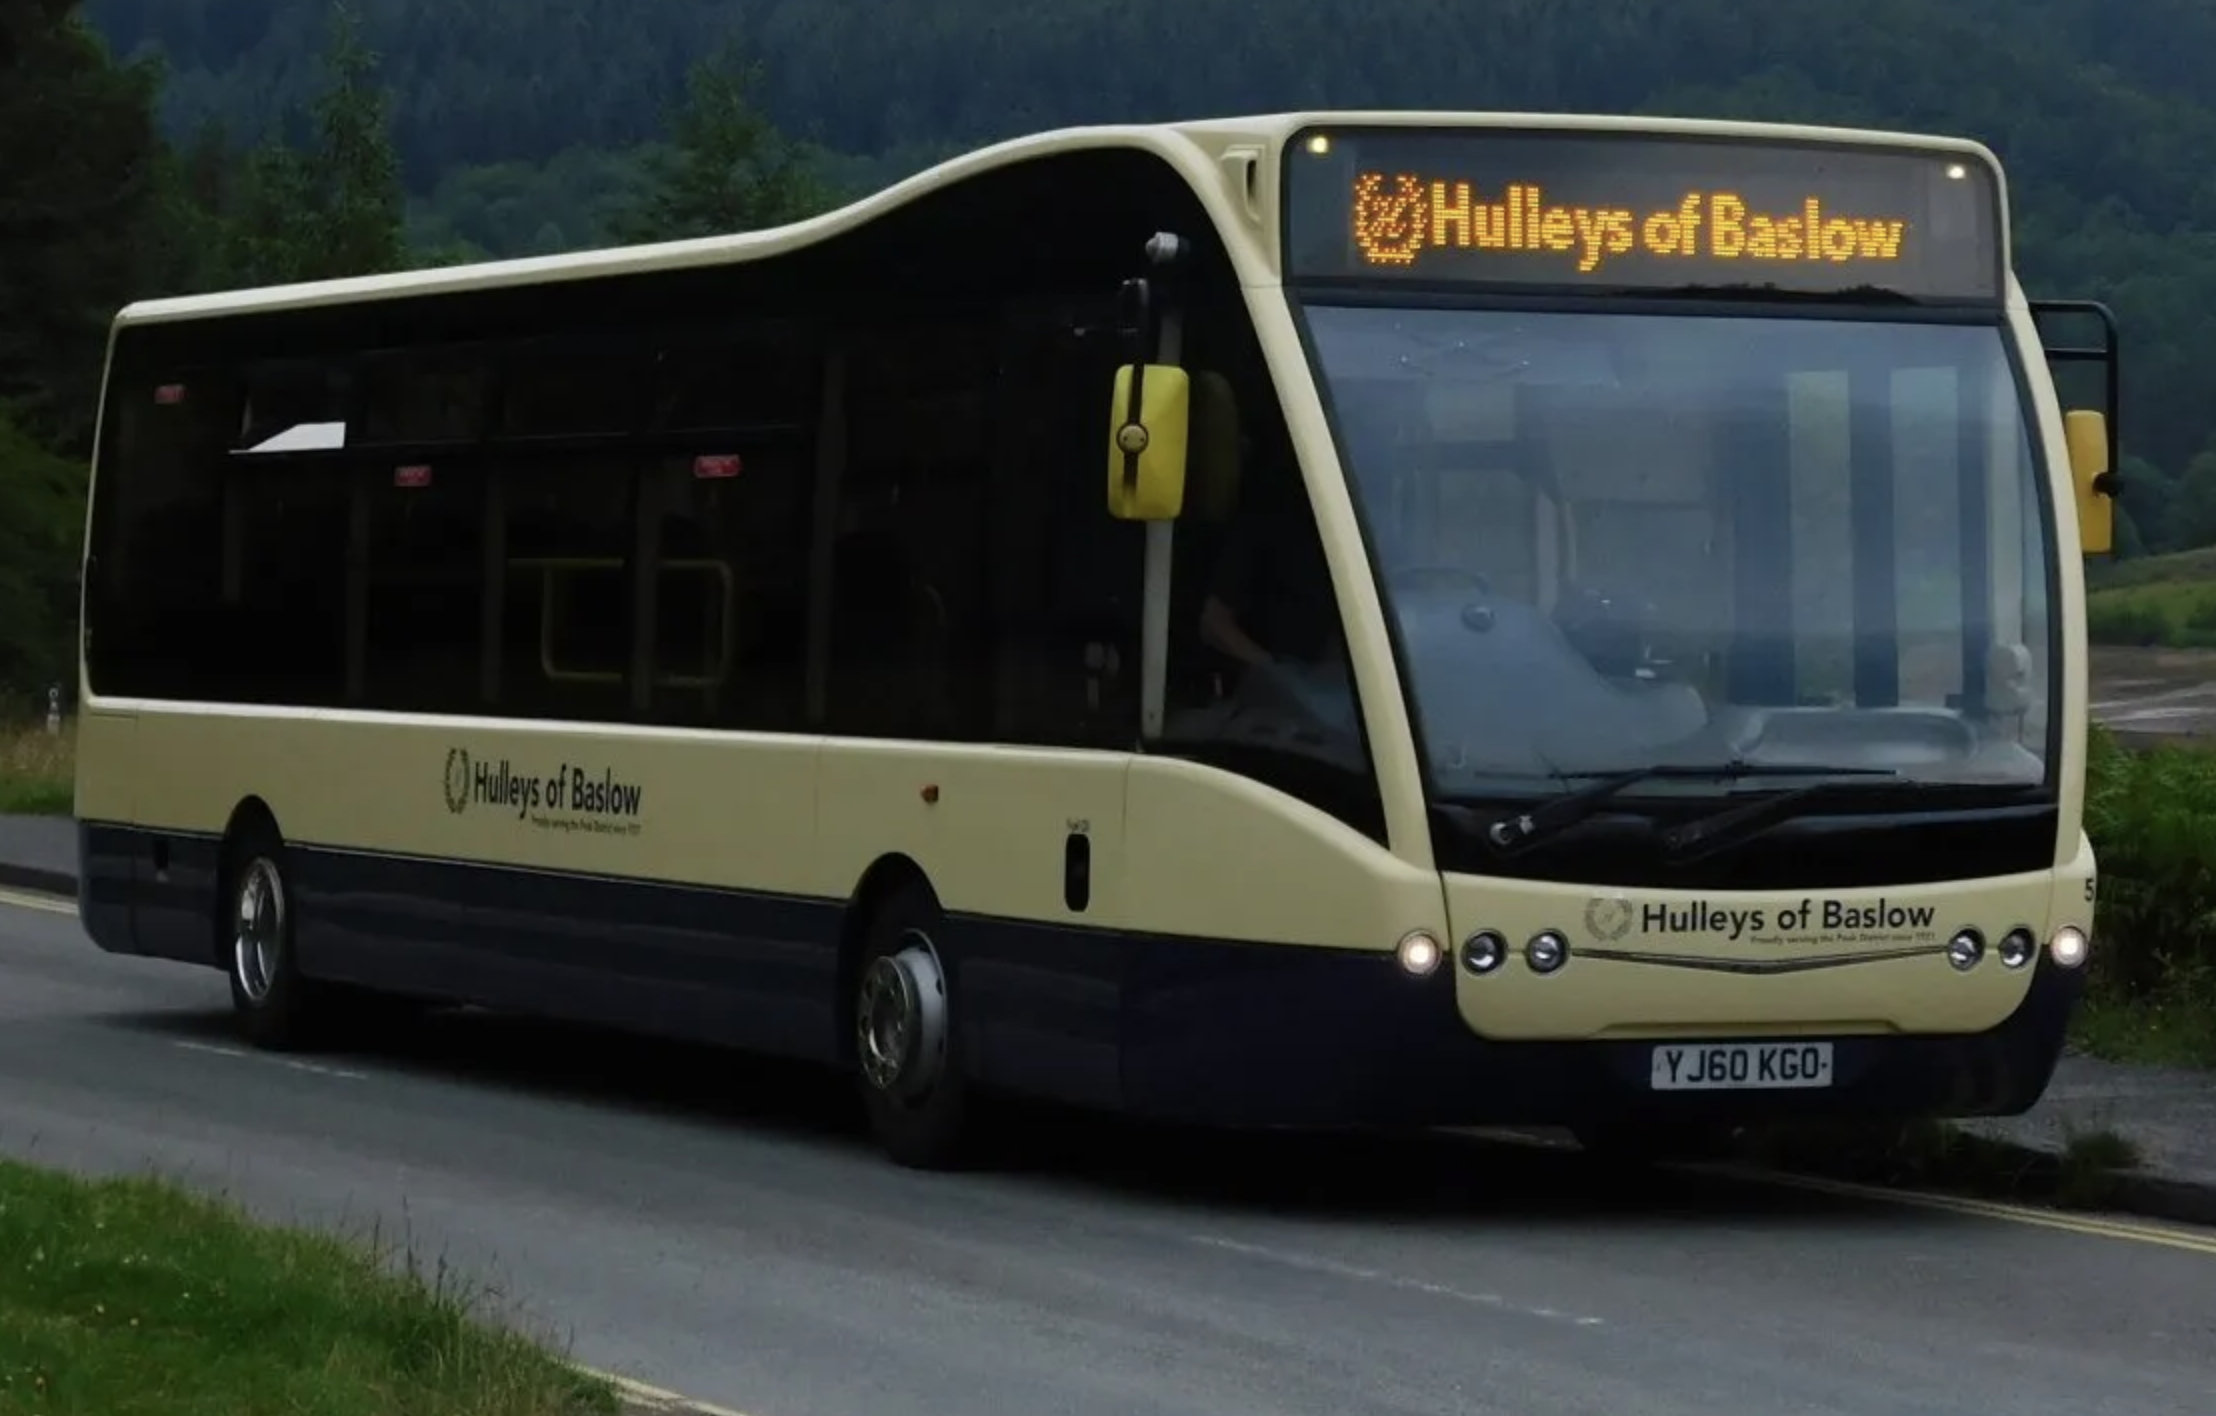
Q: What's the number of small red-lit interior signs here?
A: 3